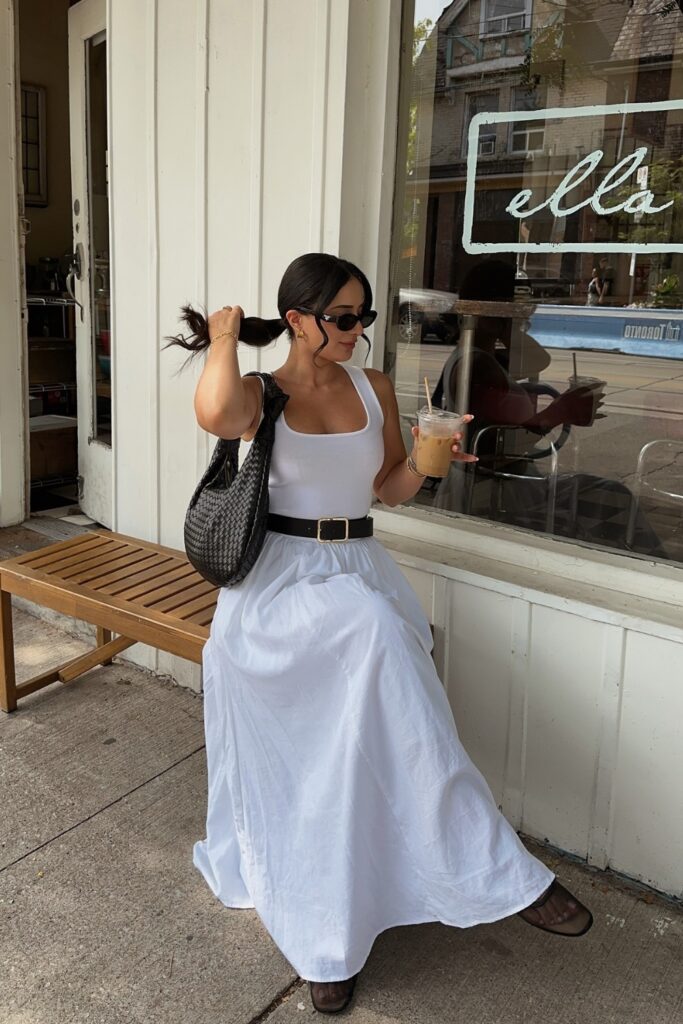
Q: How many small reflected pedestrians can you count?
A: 2